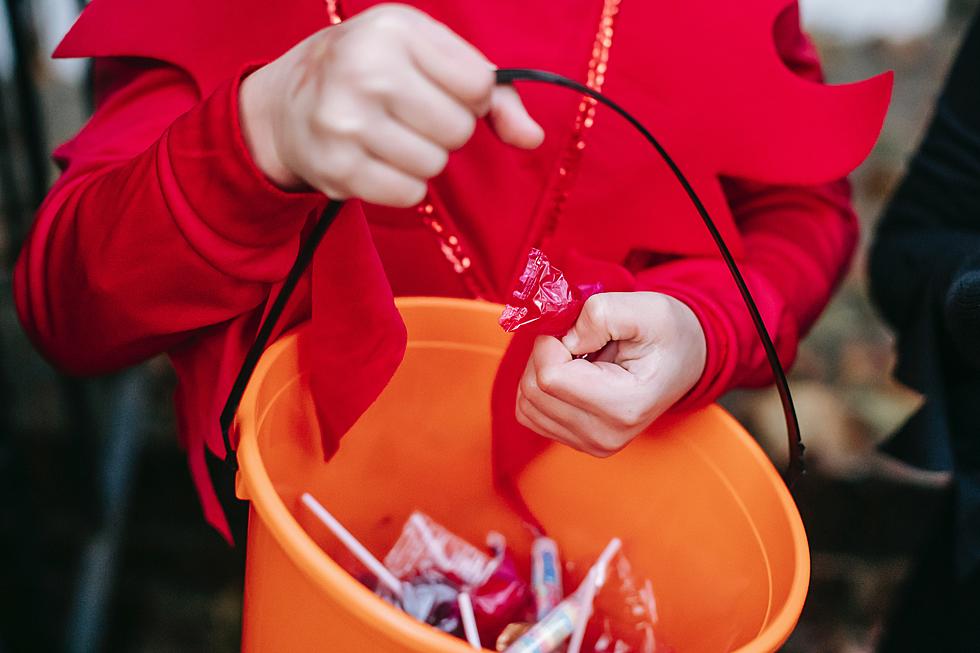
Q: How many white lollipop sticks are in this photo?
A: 3